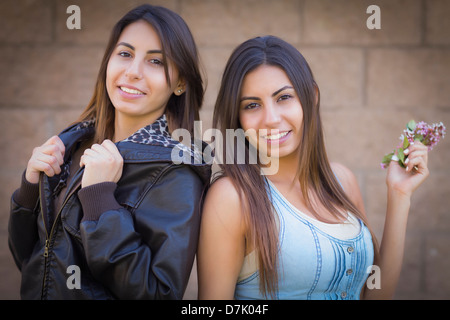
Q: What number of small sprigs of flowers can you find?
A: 1